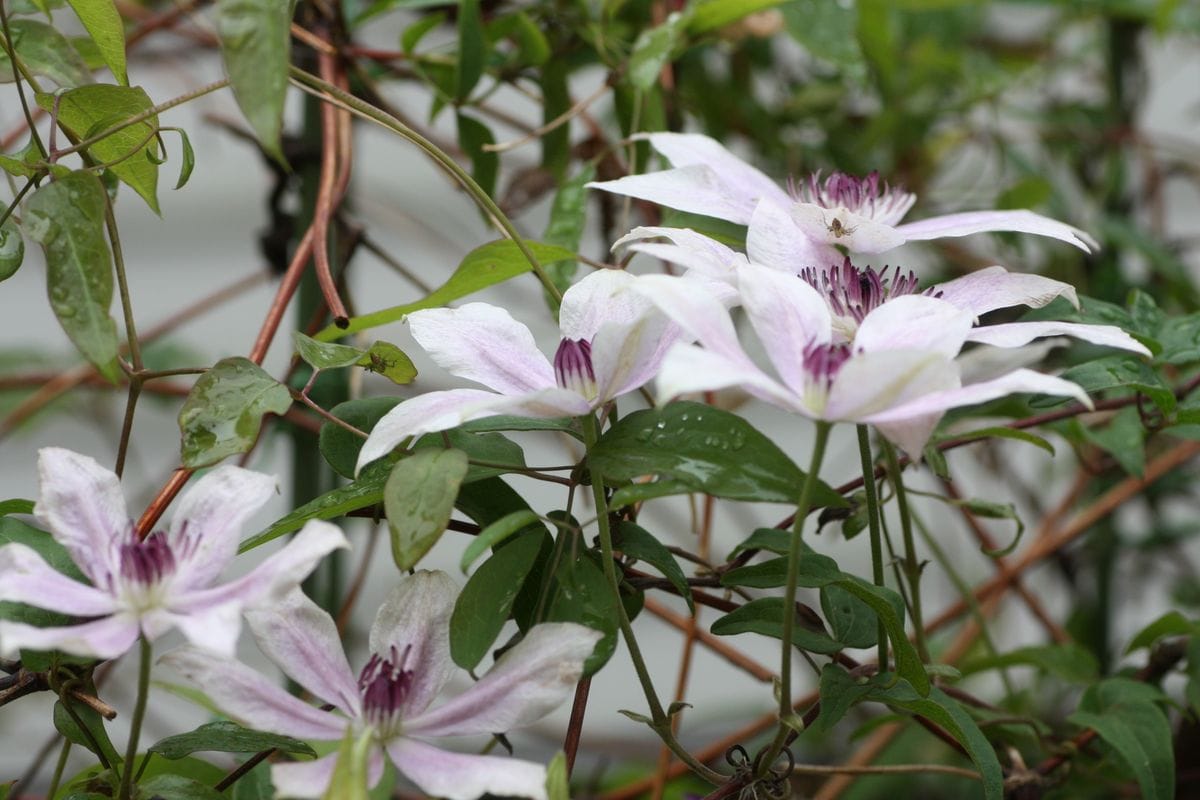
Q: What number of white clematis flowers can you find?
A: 6